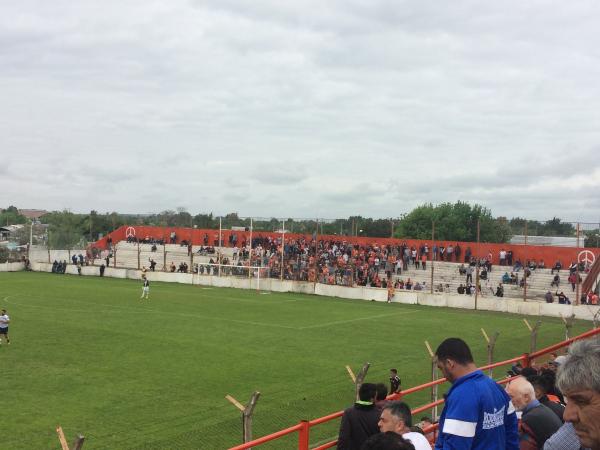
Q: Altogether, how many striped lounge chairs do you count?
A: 0